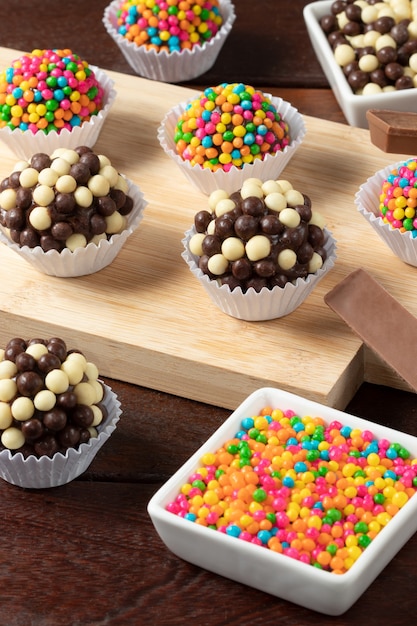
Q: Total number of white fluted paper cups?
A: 7